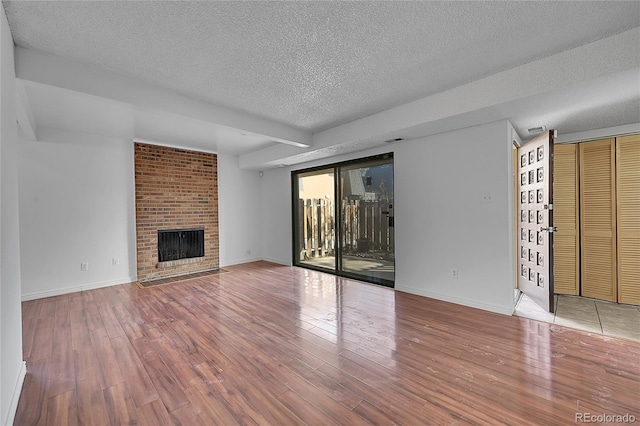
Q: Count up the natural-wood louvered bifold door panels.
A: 3